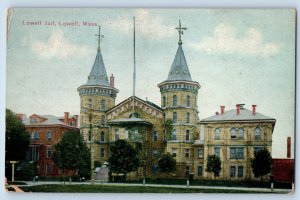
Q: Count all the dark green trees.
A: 6